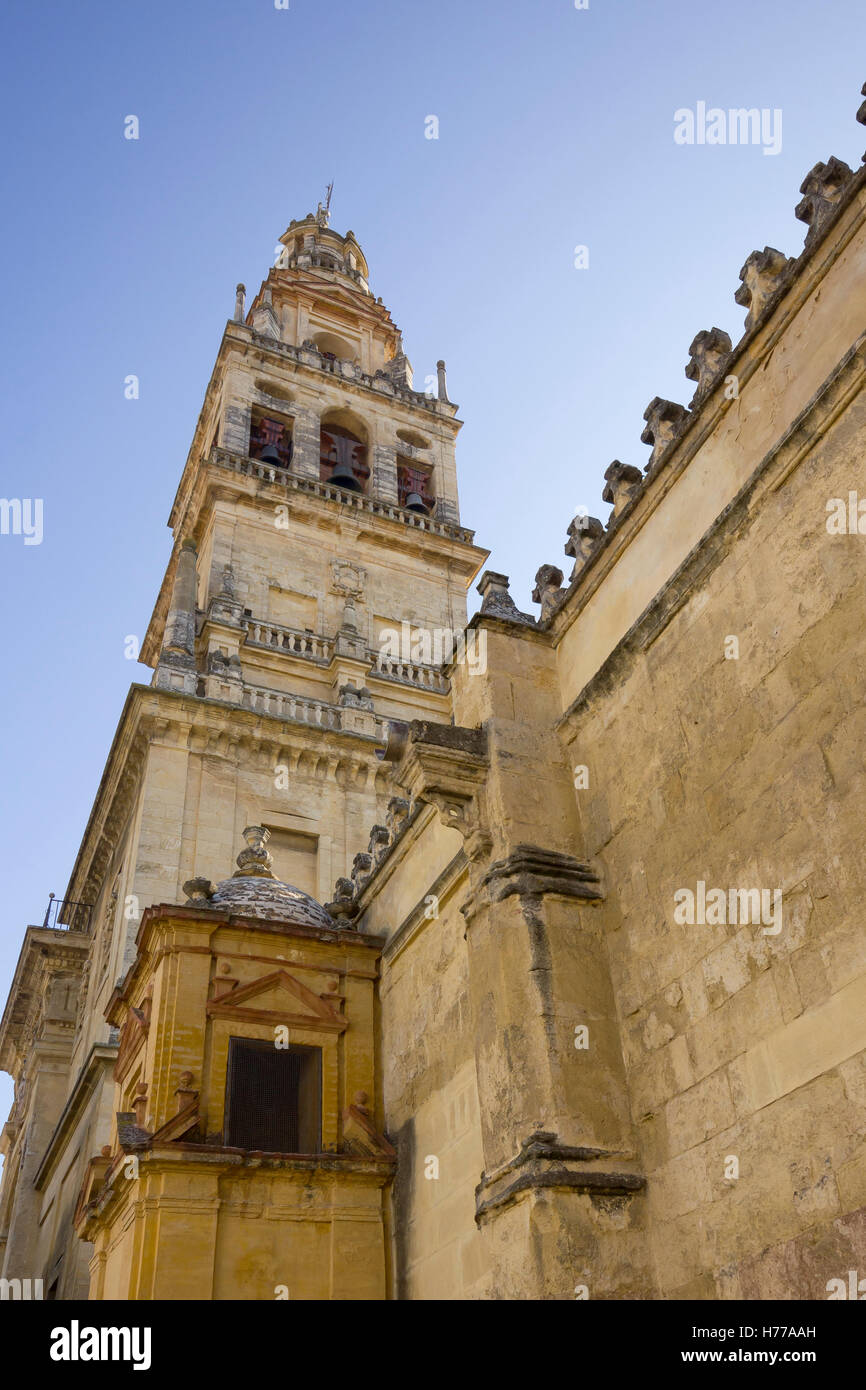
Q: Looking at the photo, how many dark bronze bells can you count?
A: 3